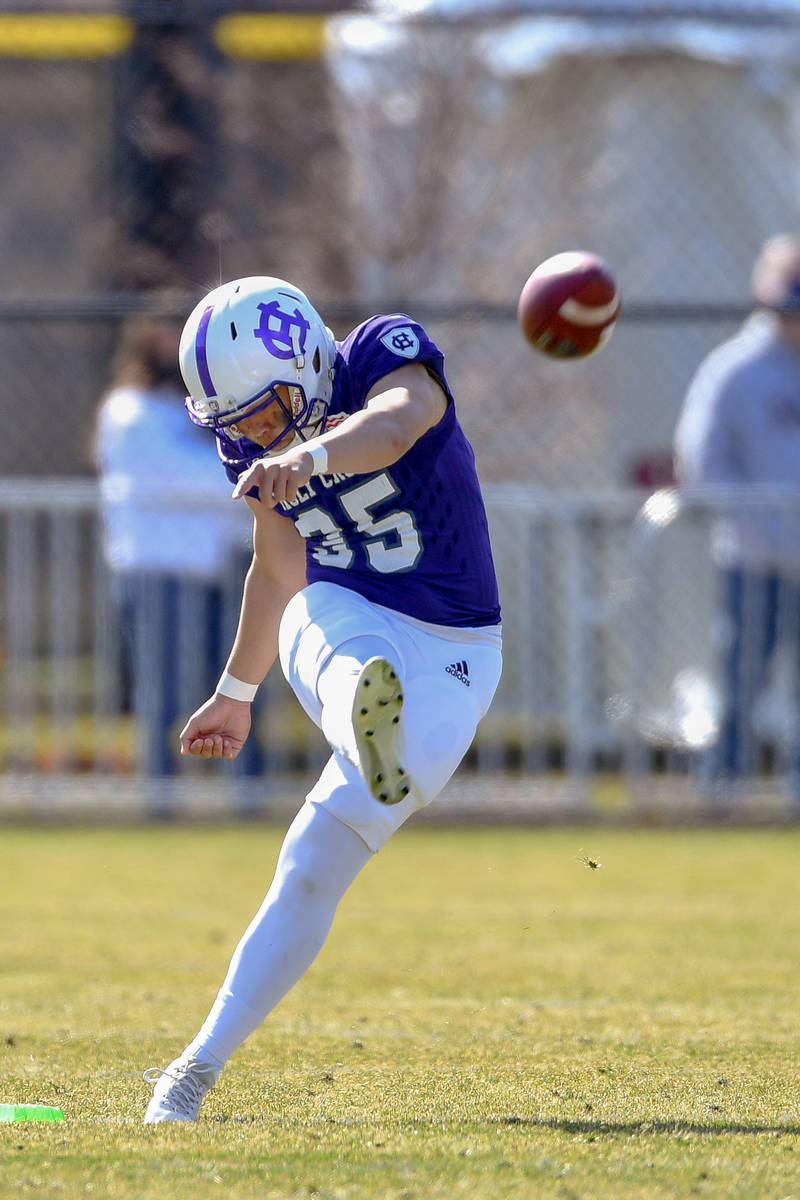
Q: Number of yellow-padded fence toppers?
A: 2